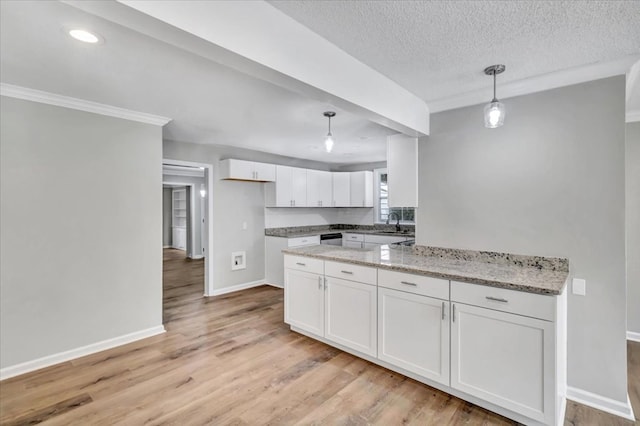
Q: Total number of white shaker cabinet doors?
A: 12